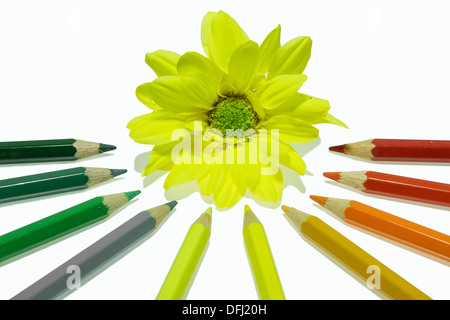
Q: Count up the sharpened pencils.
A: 10